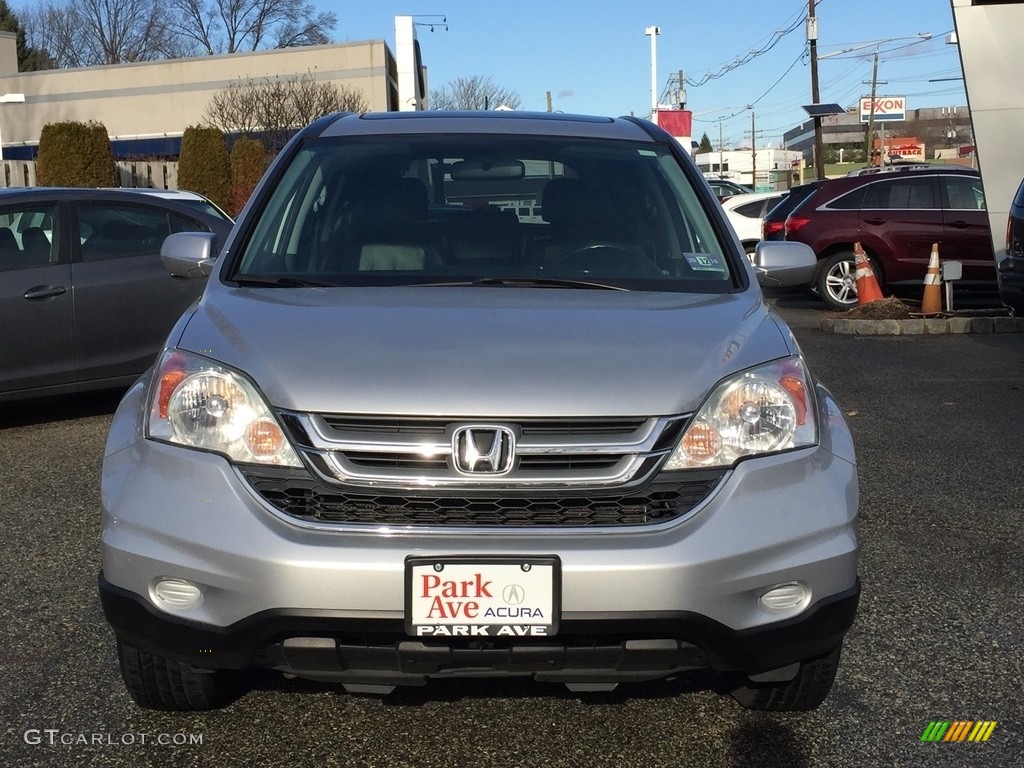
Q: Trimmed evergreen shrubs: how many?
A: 3